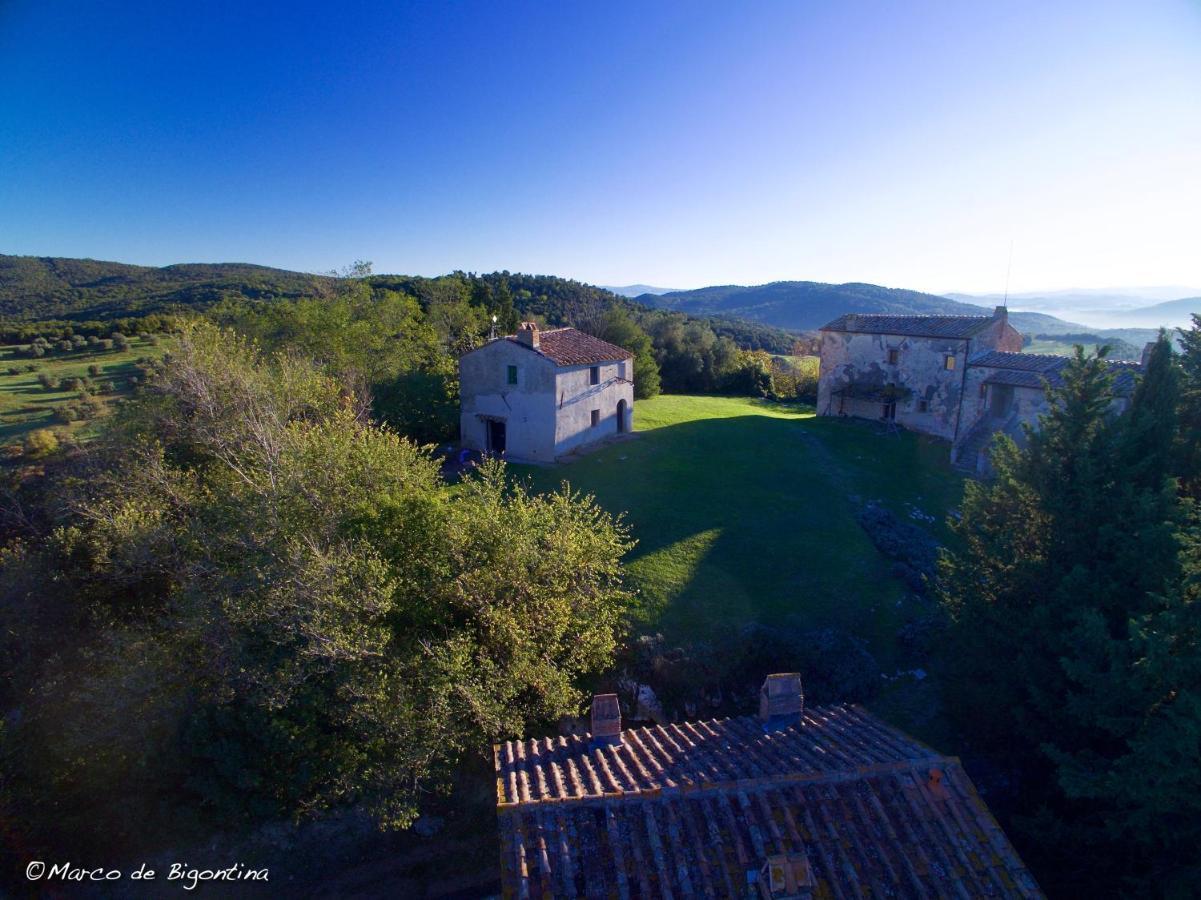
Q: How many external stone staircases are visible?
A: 1